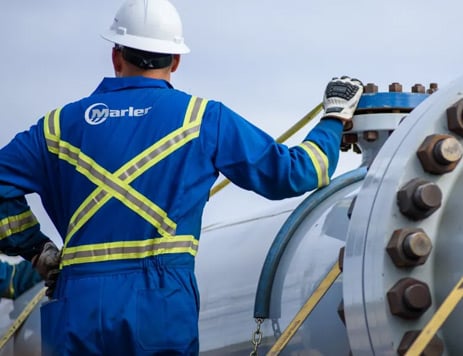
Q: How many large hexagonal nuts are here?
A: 6